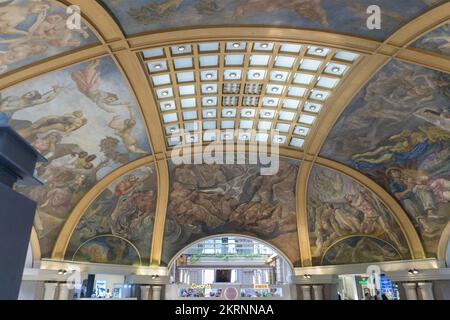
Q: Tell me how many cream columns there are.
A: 8